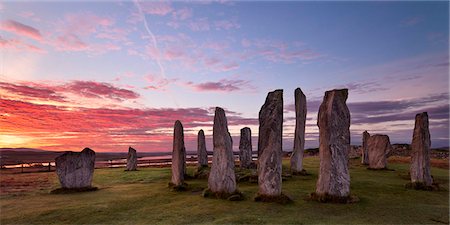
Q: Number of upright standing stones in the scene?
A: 12